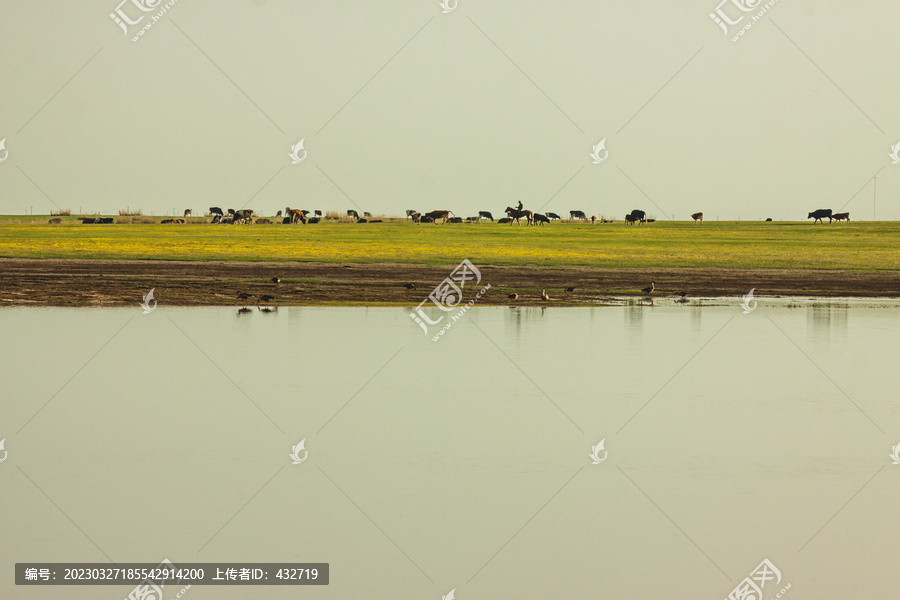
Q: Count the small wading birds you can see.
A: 9